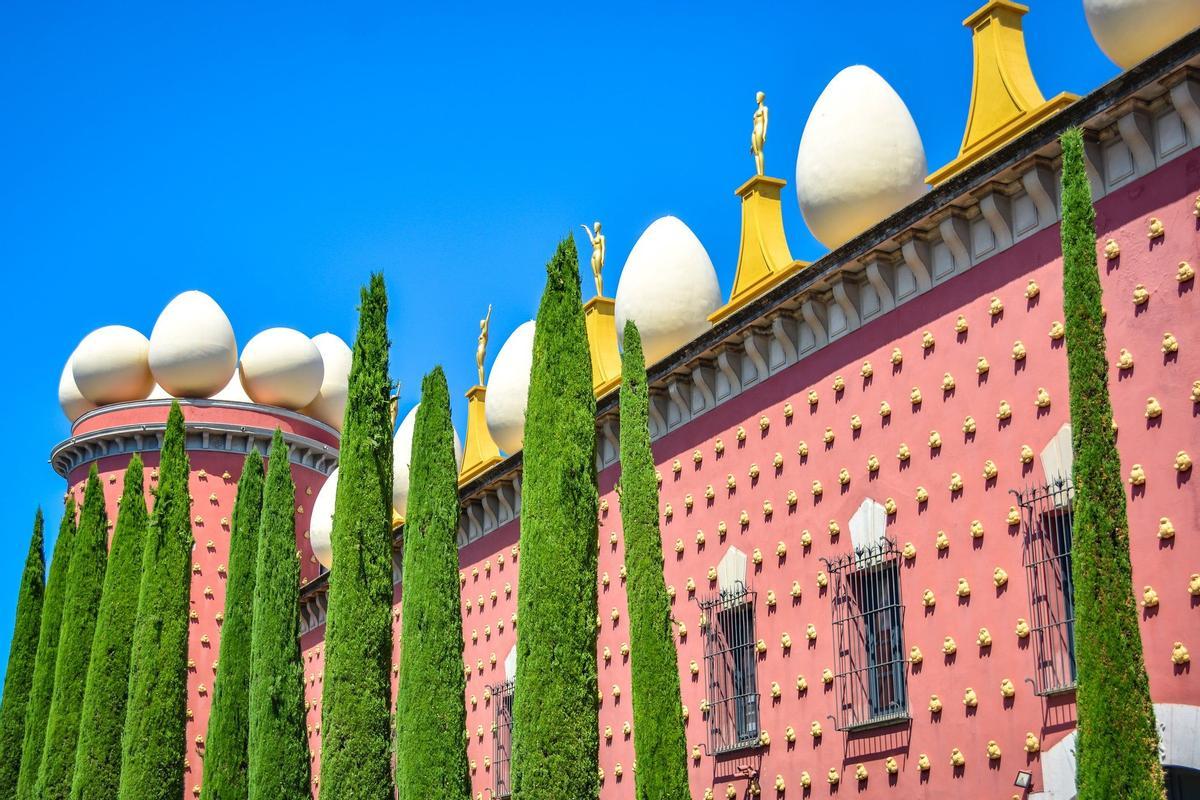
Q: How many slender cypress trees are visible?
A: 12